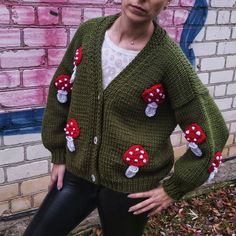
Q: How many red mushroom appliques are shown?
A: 7